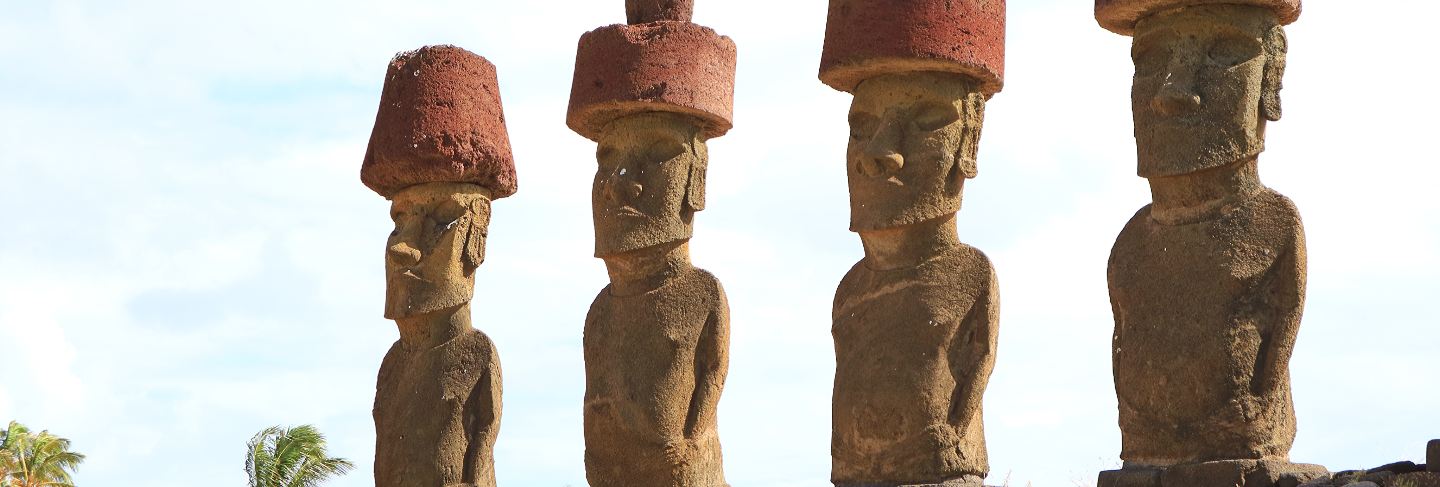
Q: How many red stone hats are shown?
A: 4